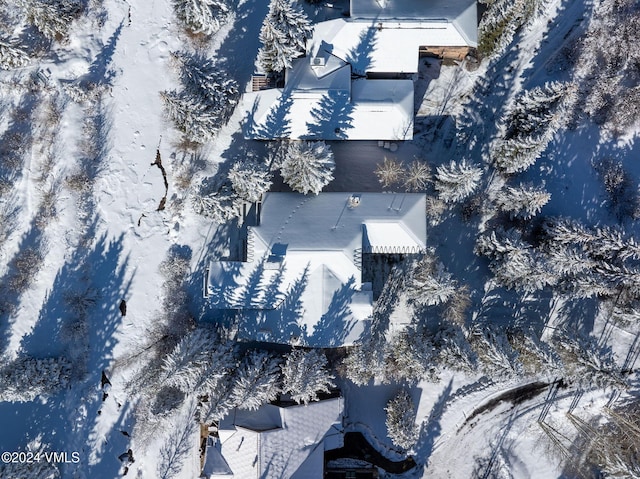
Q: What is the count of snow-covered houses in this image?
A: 3